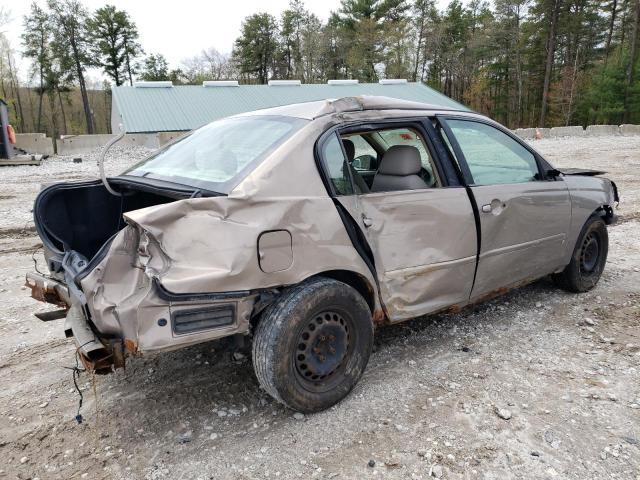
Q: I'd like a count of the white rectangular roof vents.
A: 5